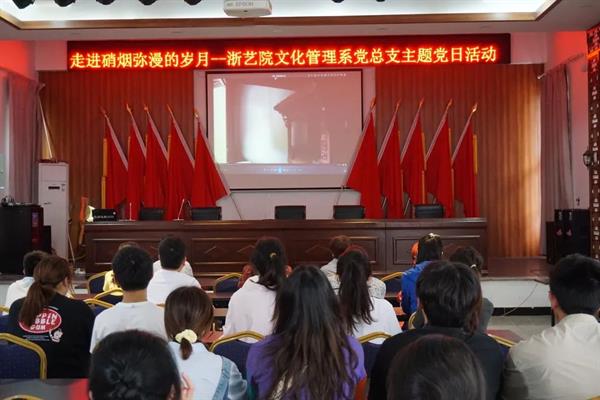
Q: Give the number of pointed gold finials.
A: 10